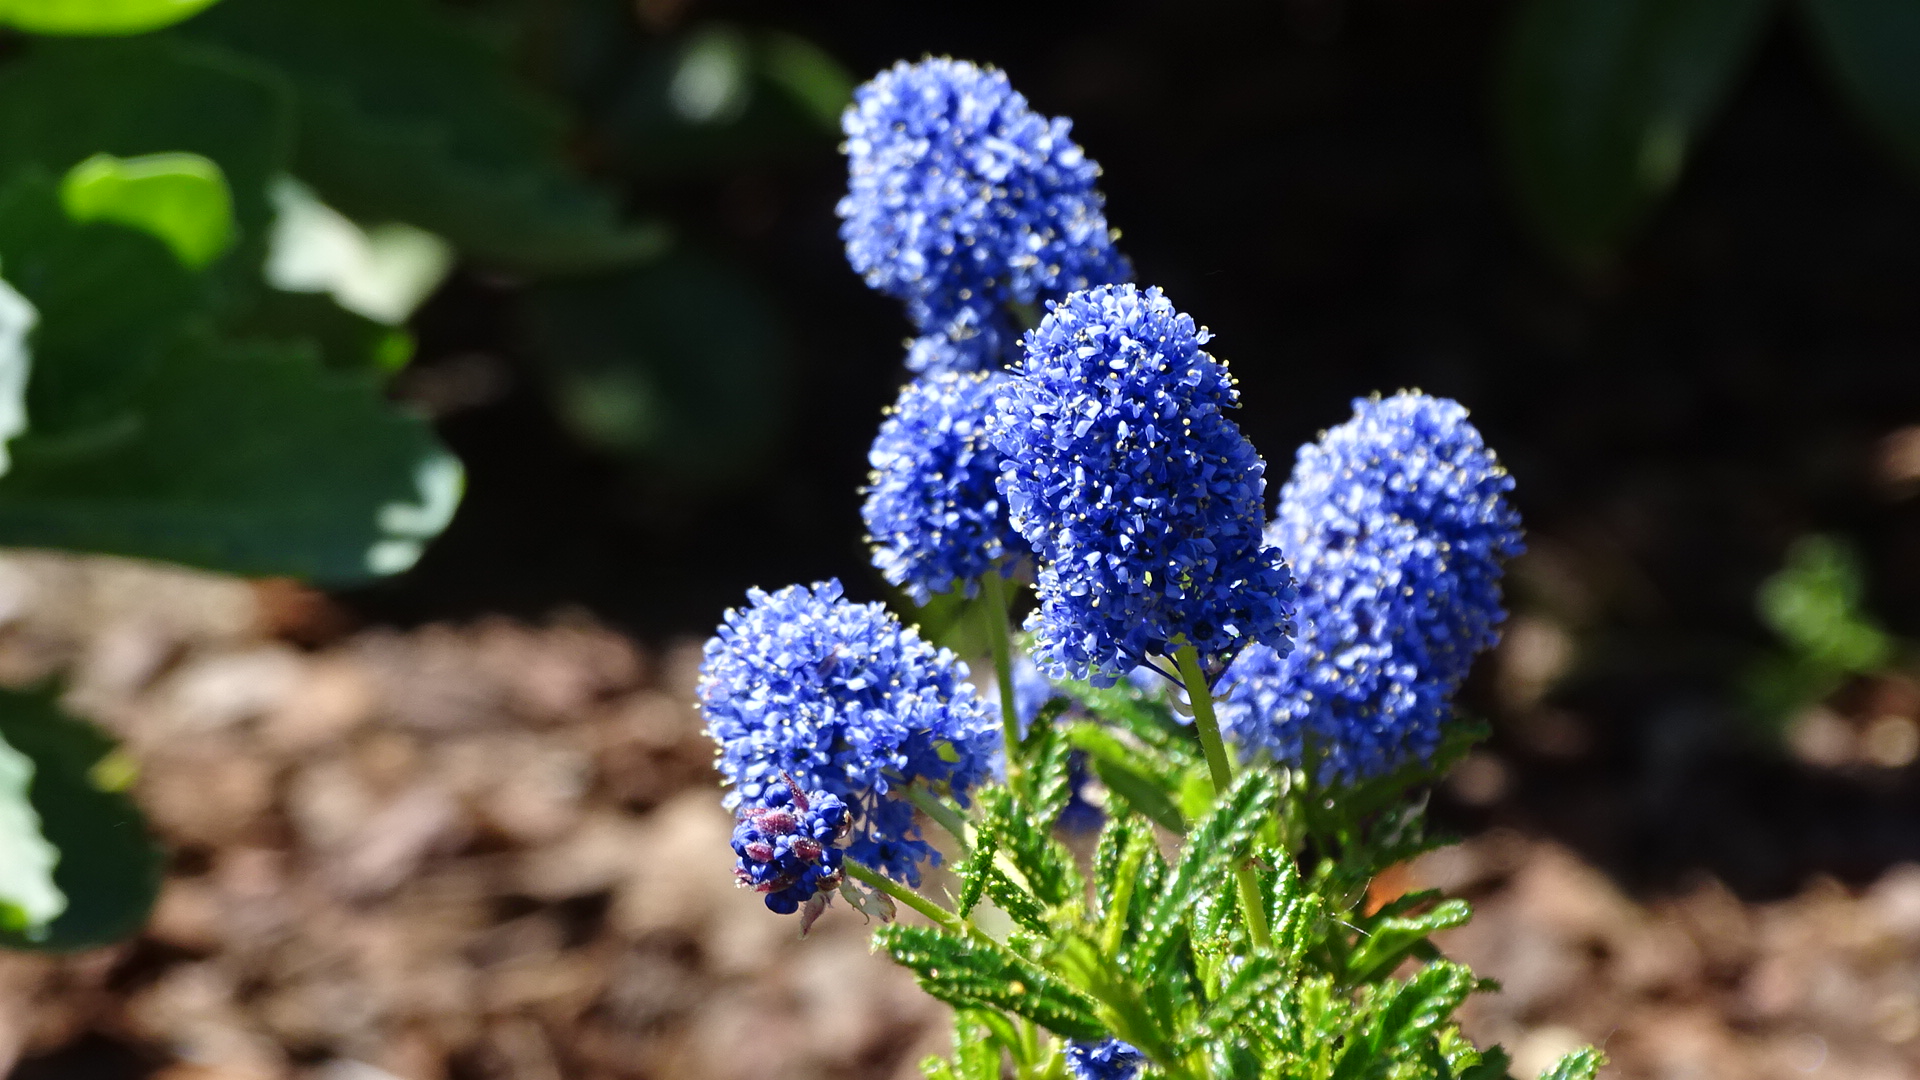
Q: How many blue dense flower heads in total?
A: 5